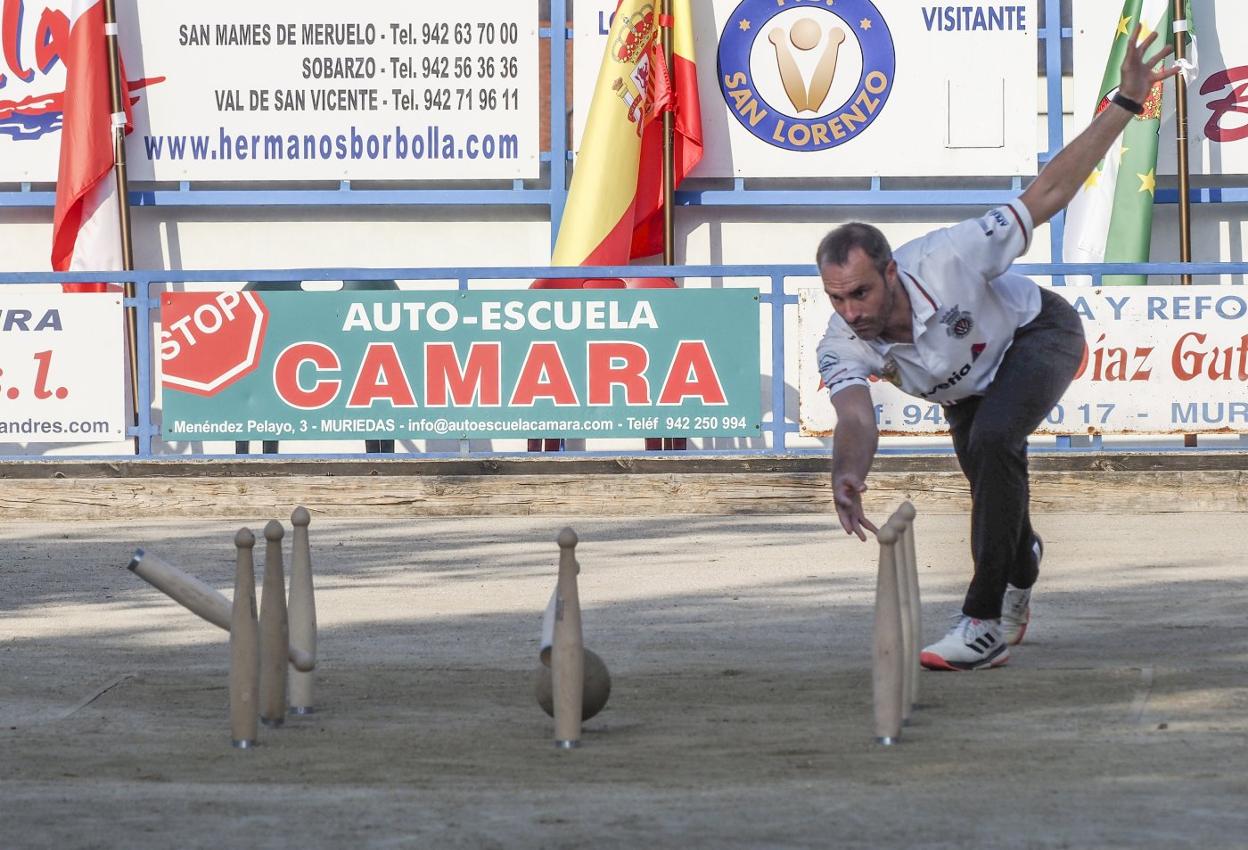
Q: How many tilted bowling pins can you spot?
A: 2